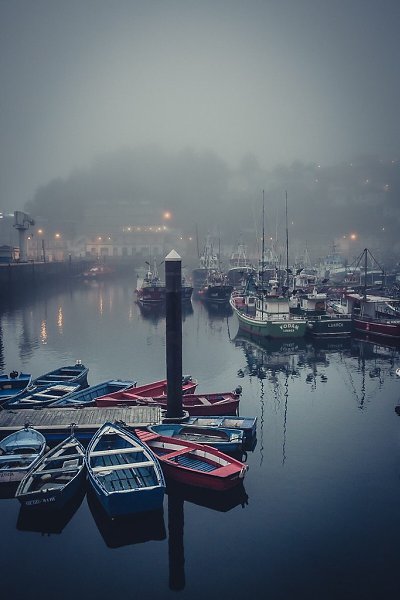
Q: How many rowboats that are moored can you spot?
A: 12